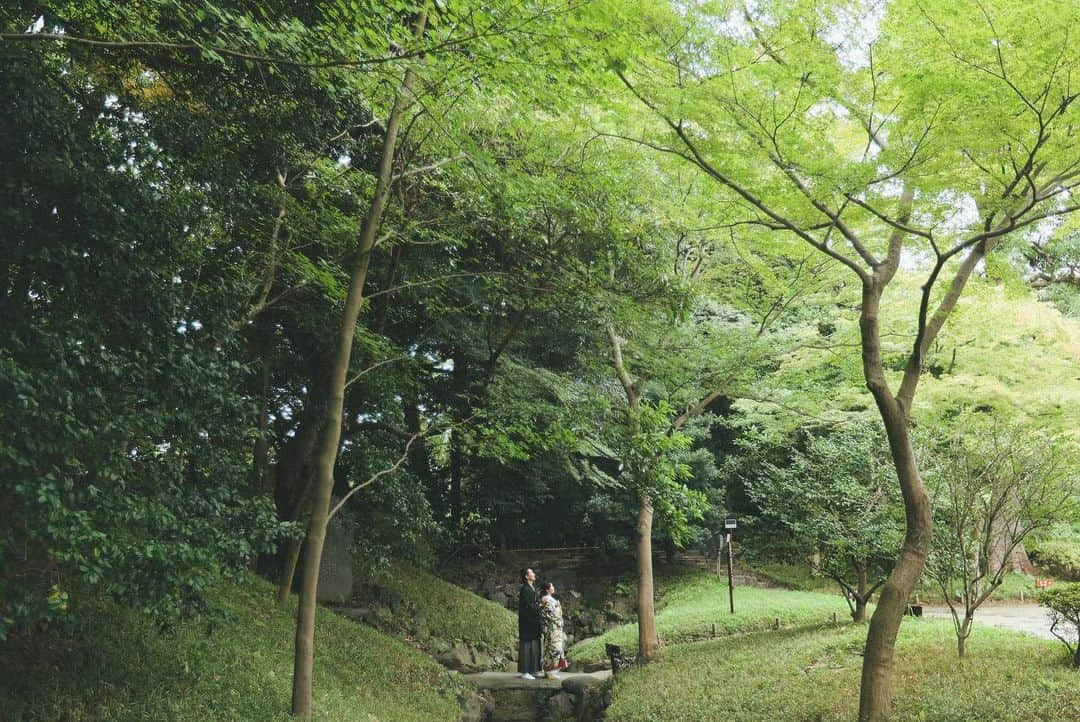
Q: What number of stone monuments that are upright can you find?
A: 1